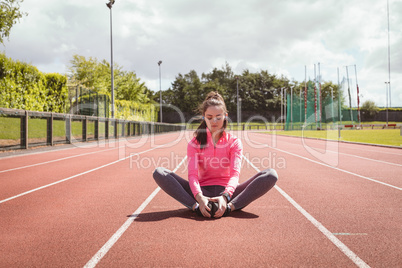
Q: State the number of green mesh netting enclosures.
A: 1